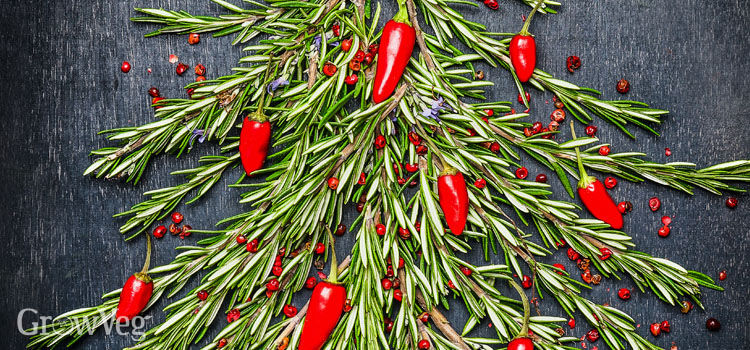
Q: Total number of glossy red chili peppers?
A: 8